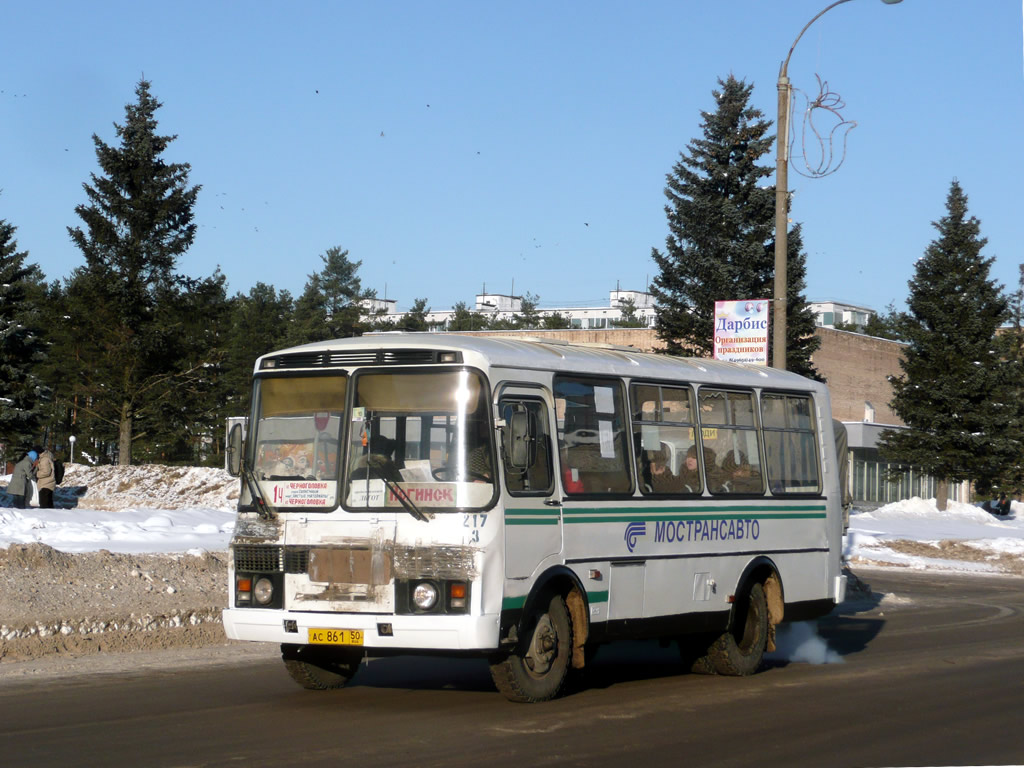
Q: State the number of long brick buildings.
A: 1